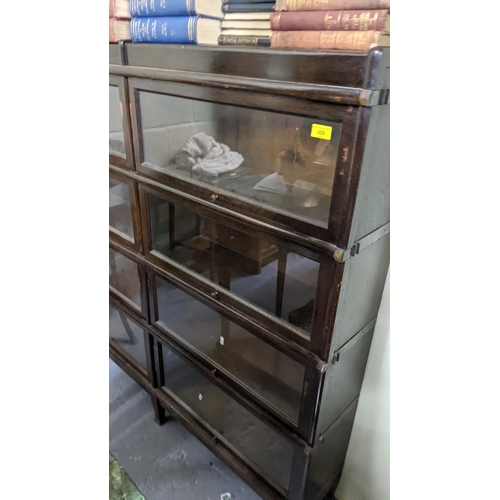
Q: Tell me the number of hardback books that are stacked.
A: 13